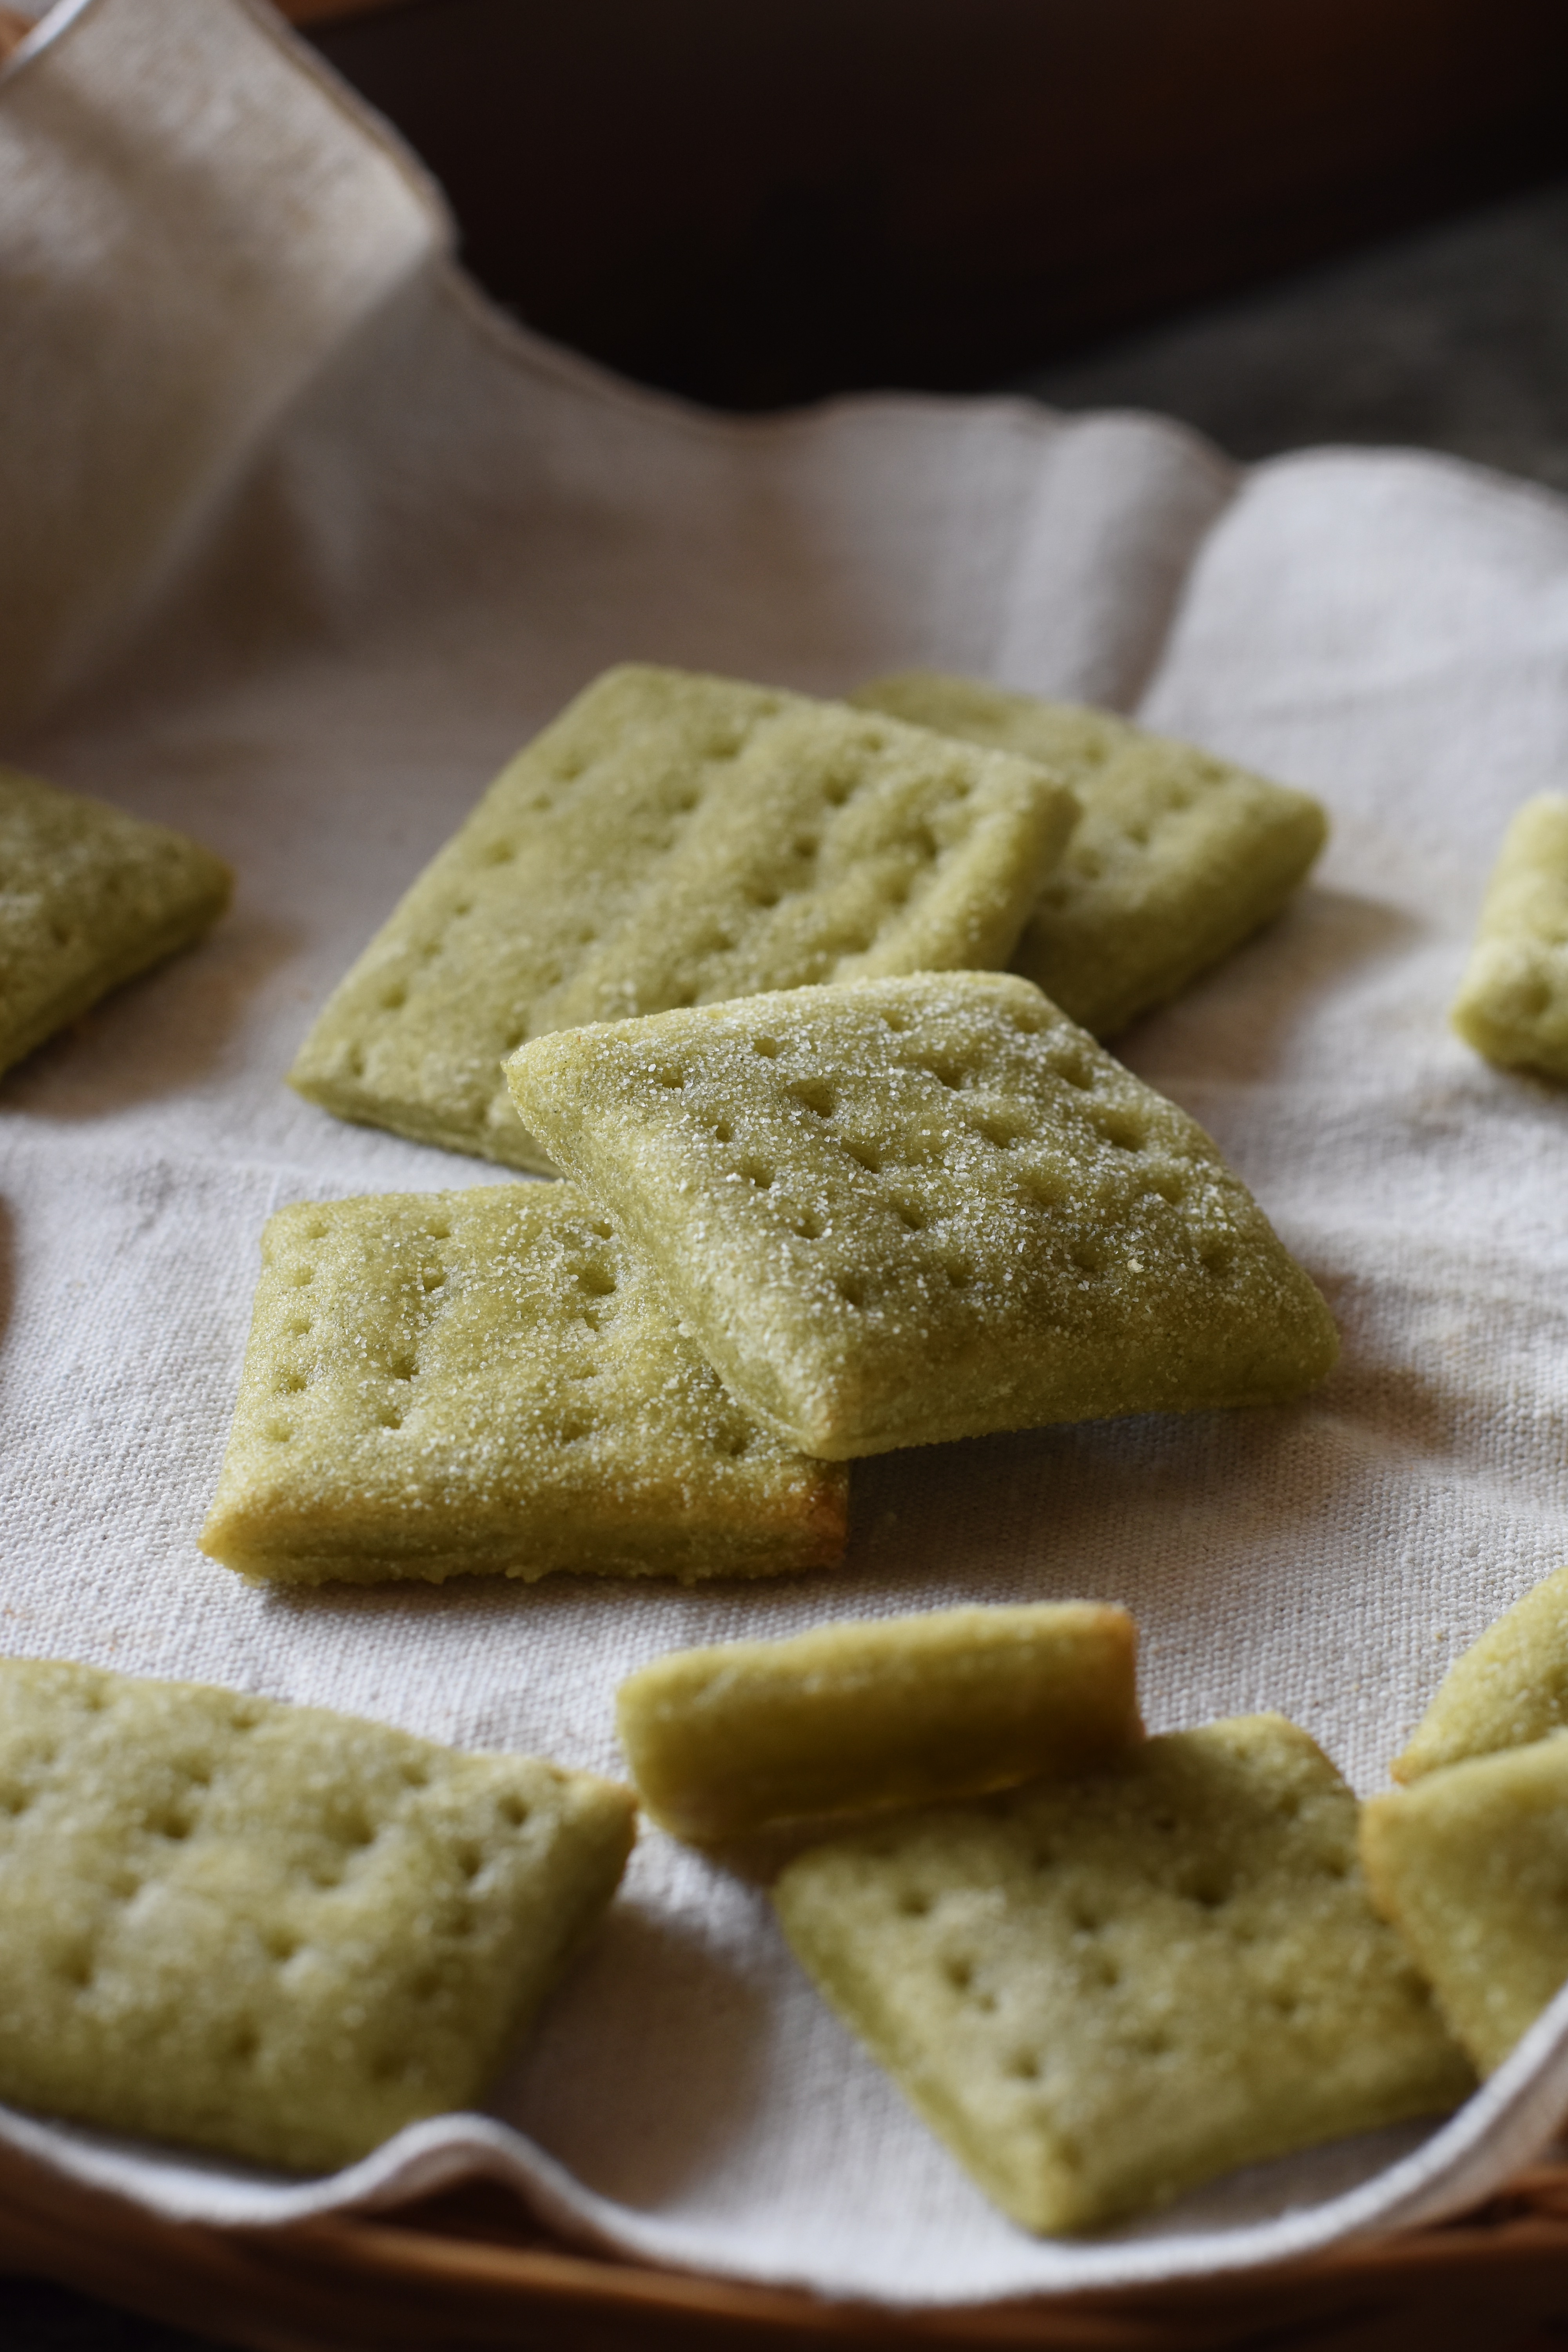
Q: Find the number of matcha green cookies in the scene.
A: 11